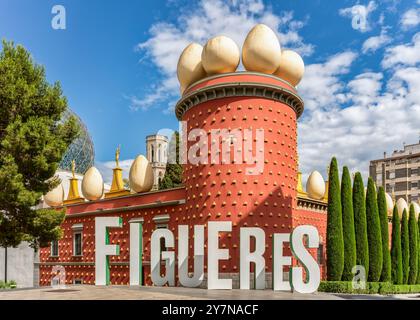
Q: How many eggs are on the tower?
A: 4